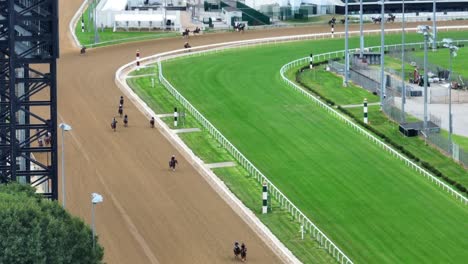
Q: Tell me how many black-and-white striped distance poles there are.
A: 6